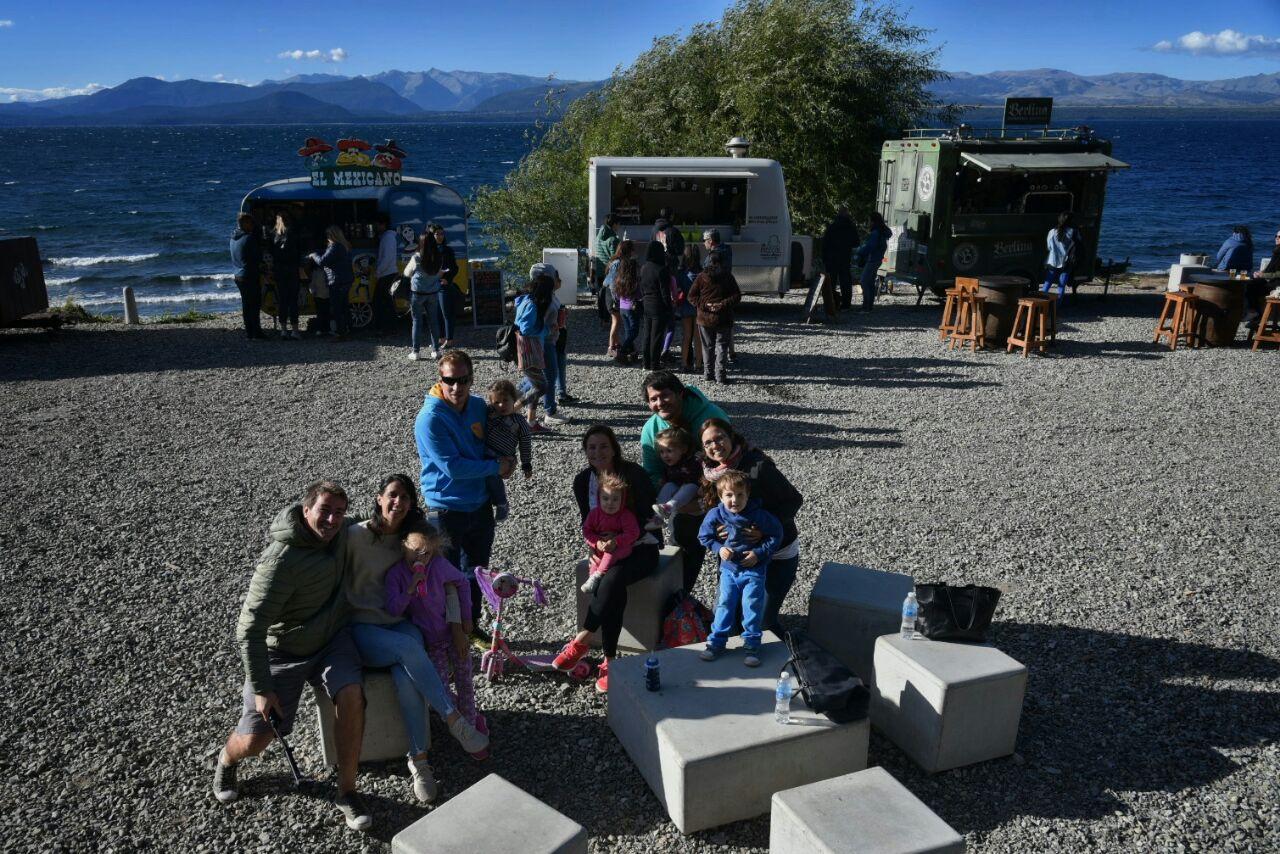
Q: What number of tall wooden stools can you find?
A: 7